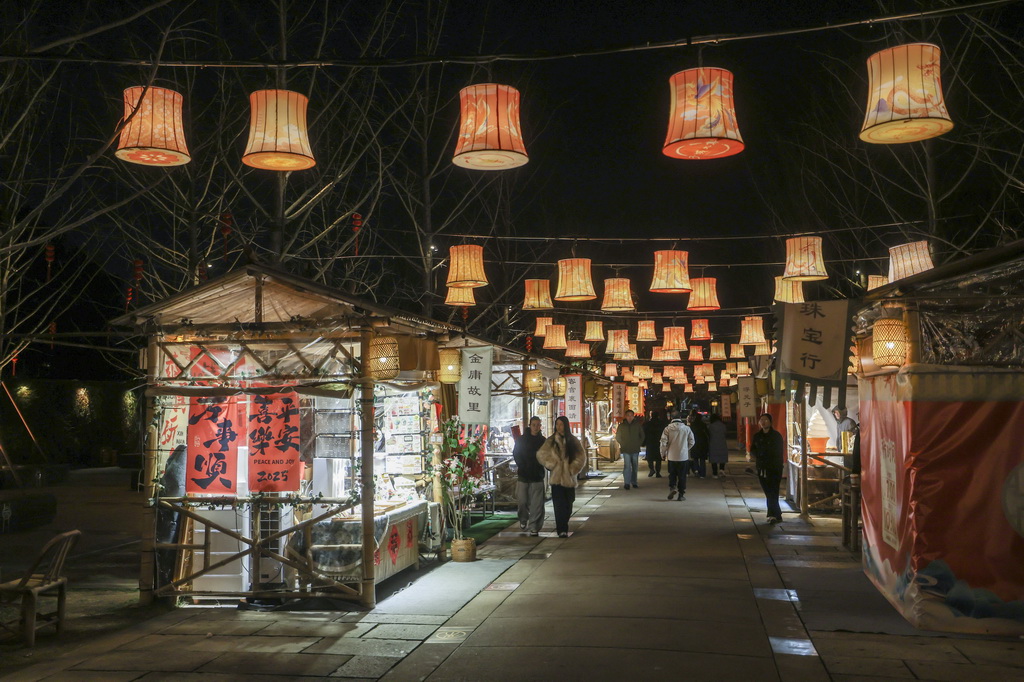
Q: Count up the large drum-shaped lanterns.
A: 5